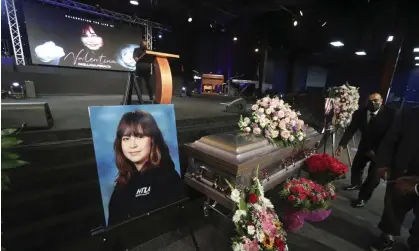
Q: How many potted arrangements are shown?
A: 2